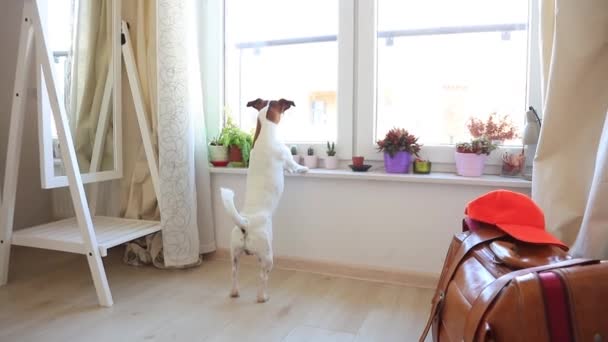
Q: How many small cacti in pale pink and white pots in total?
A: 3